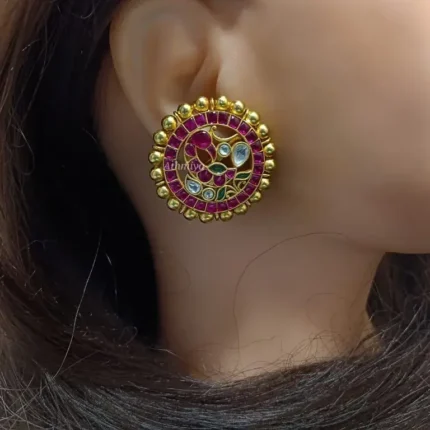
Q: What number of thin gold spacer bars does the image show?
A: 10